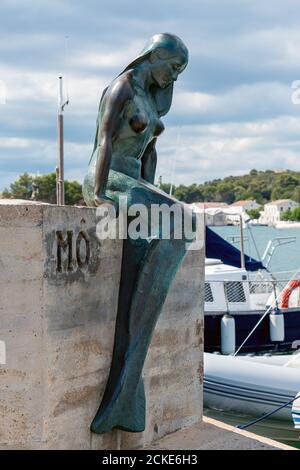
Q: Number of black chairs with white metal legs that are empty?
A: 0